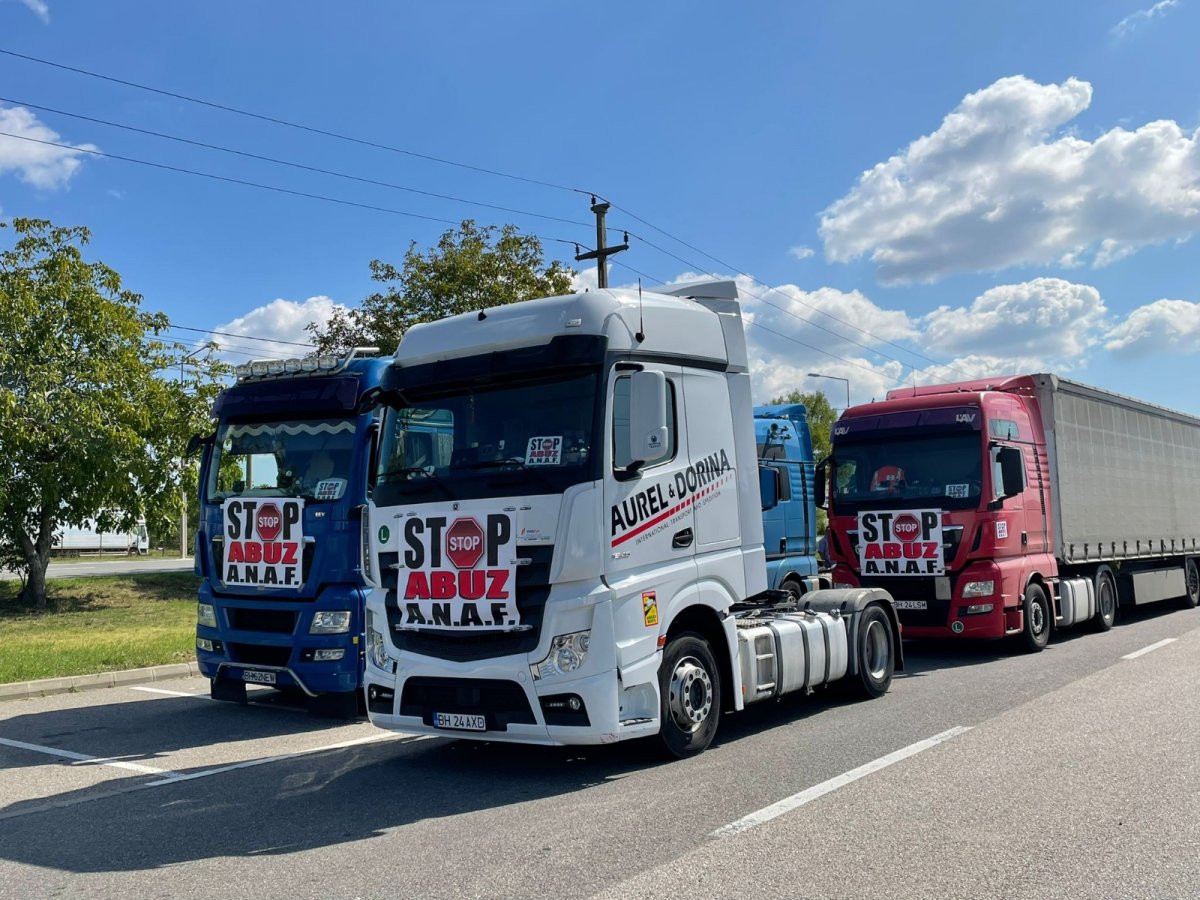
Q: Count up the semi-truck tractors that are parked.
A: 4